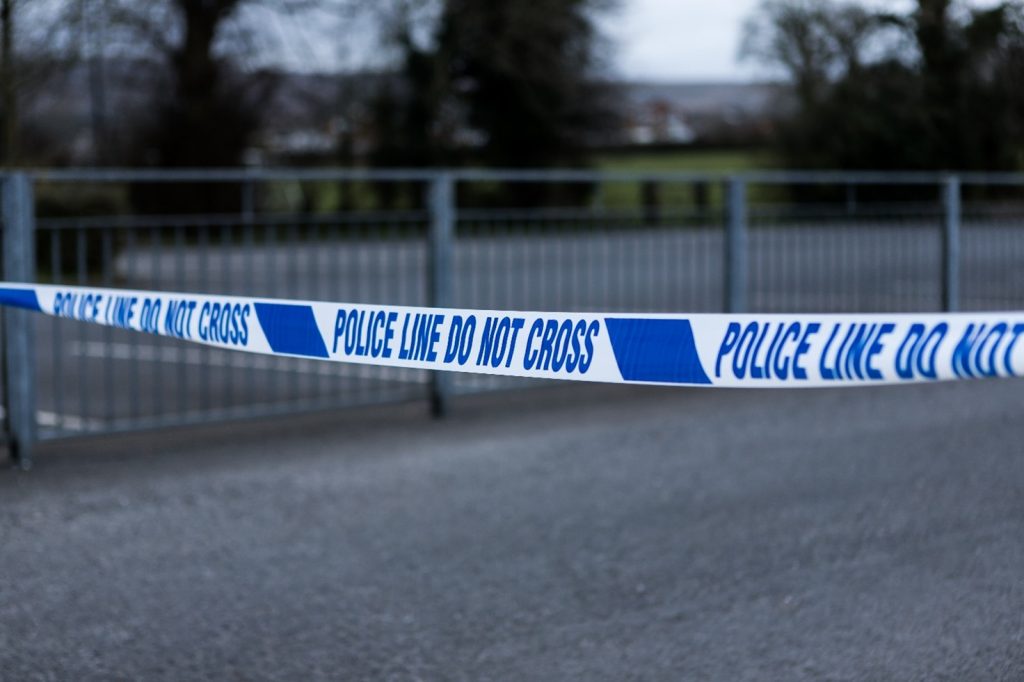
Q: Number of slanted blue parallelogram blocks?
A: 3